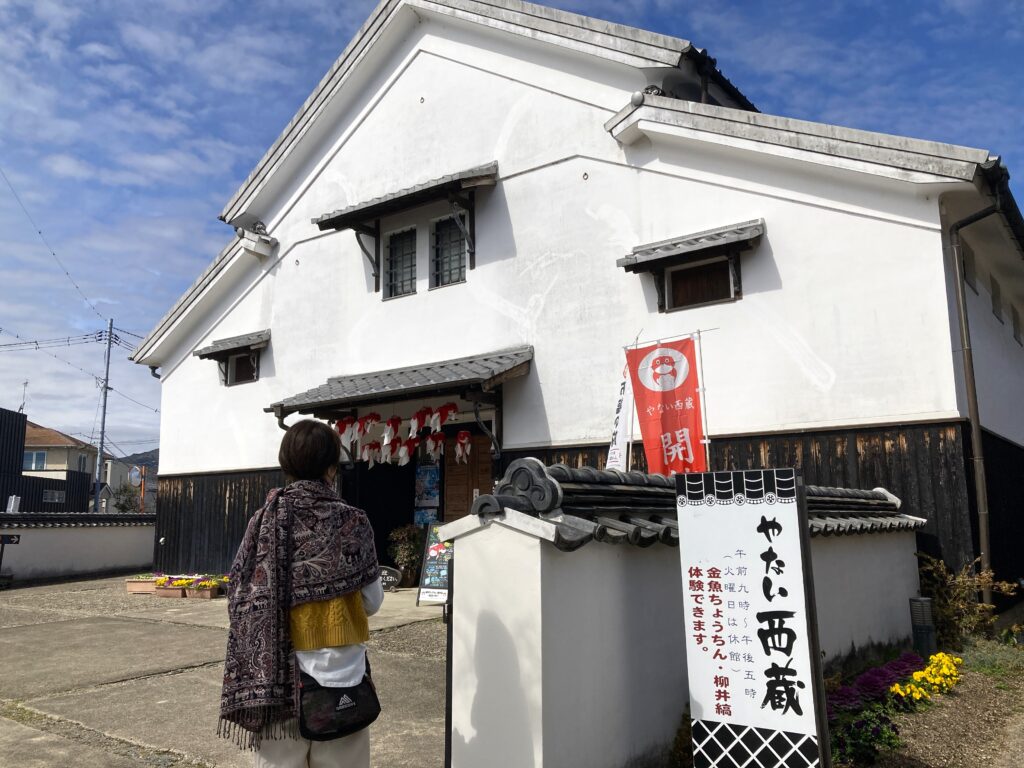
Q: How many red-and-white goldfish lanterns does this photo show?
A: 10